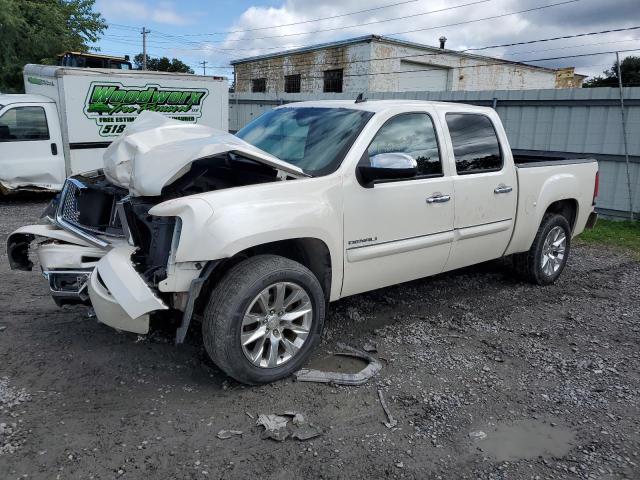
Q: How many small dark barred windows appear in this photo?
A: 3